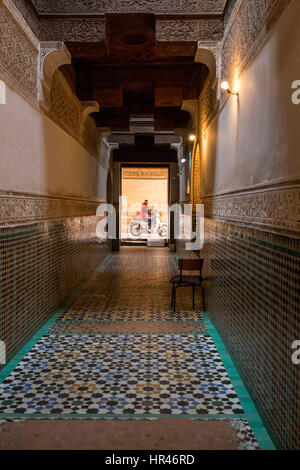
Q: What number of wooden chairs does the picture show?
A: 1